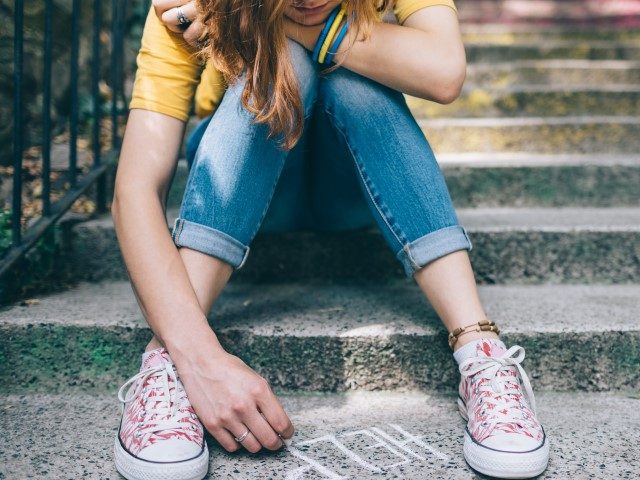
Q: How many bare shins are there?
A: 2